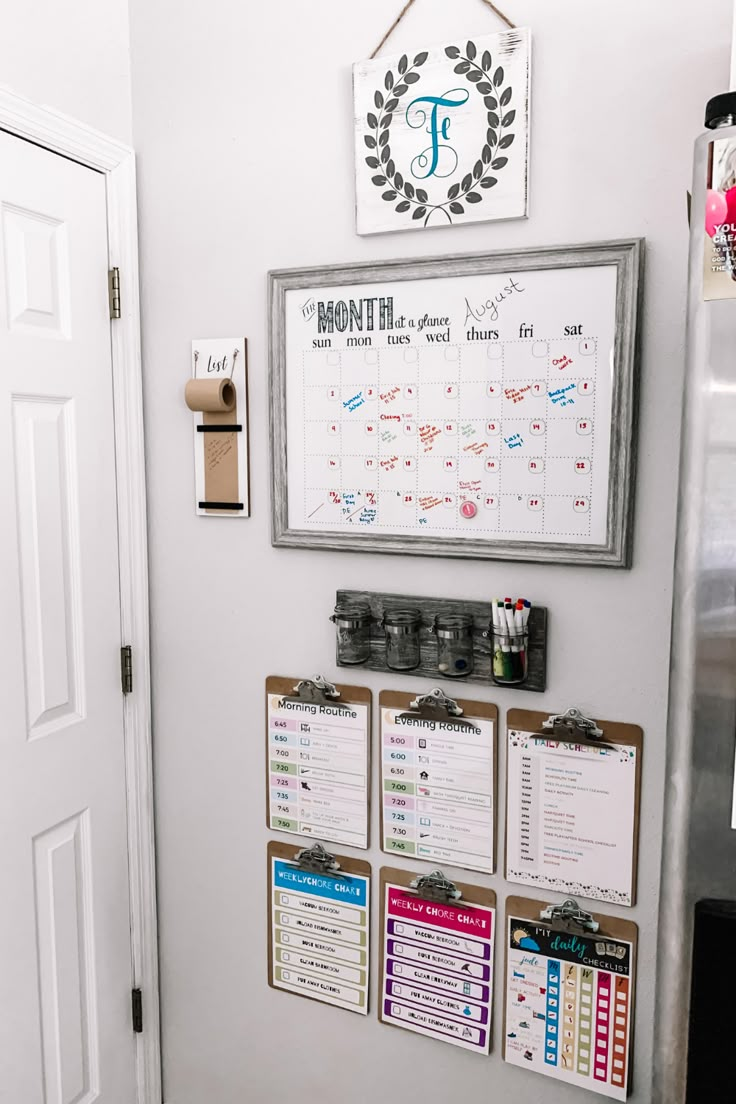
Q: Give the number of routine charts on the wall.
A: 2